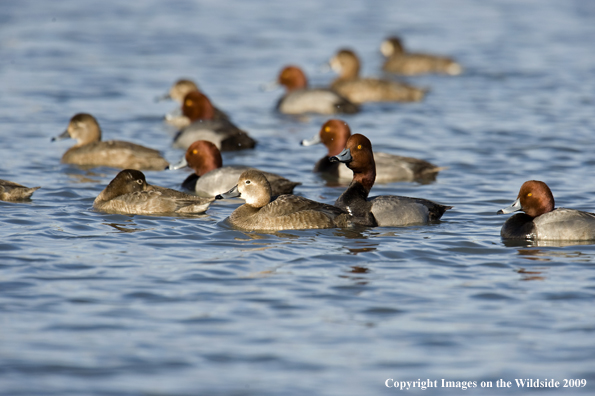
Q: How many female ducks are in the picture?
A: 7